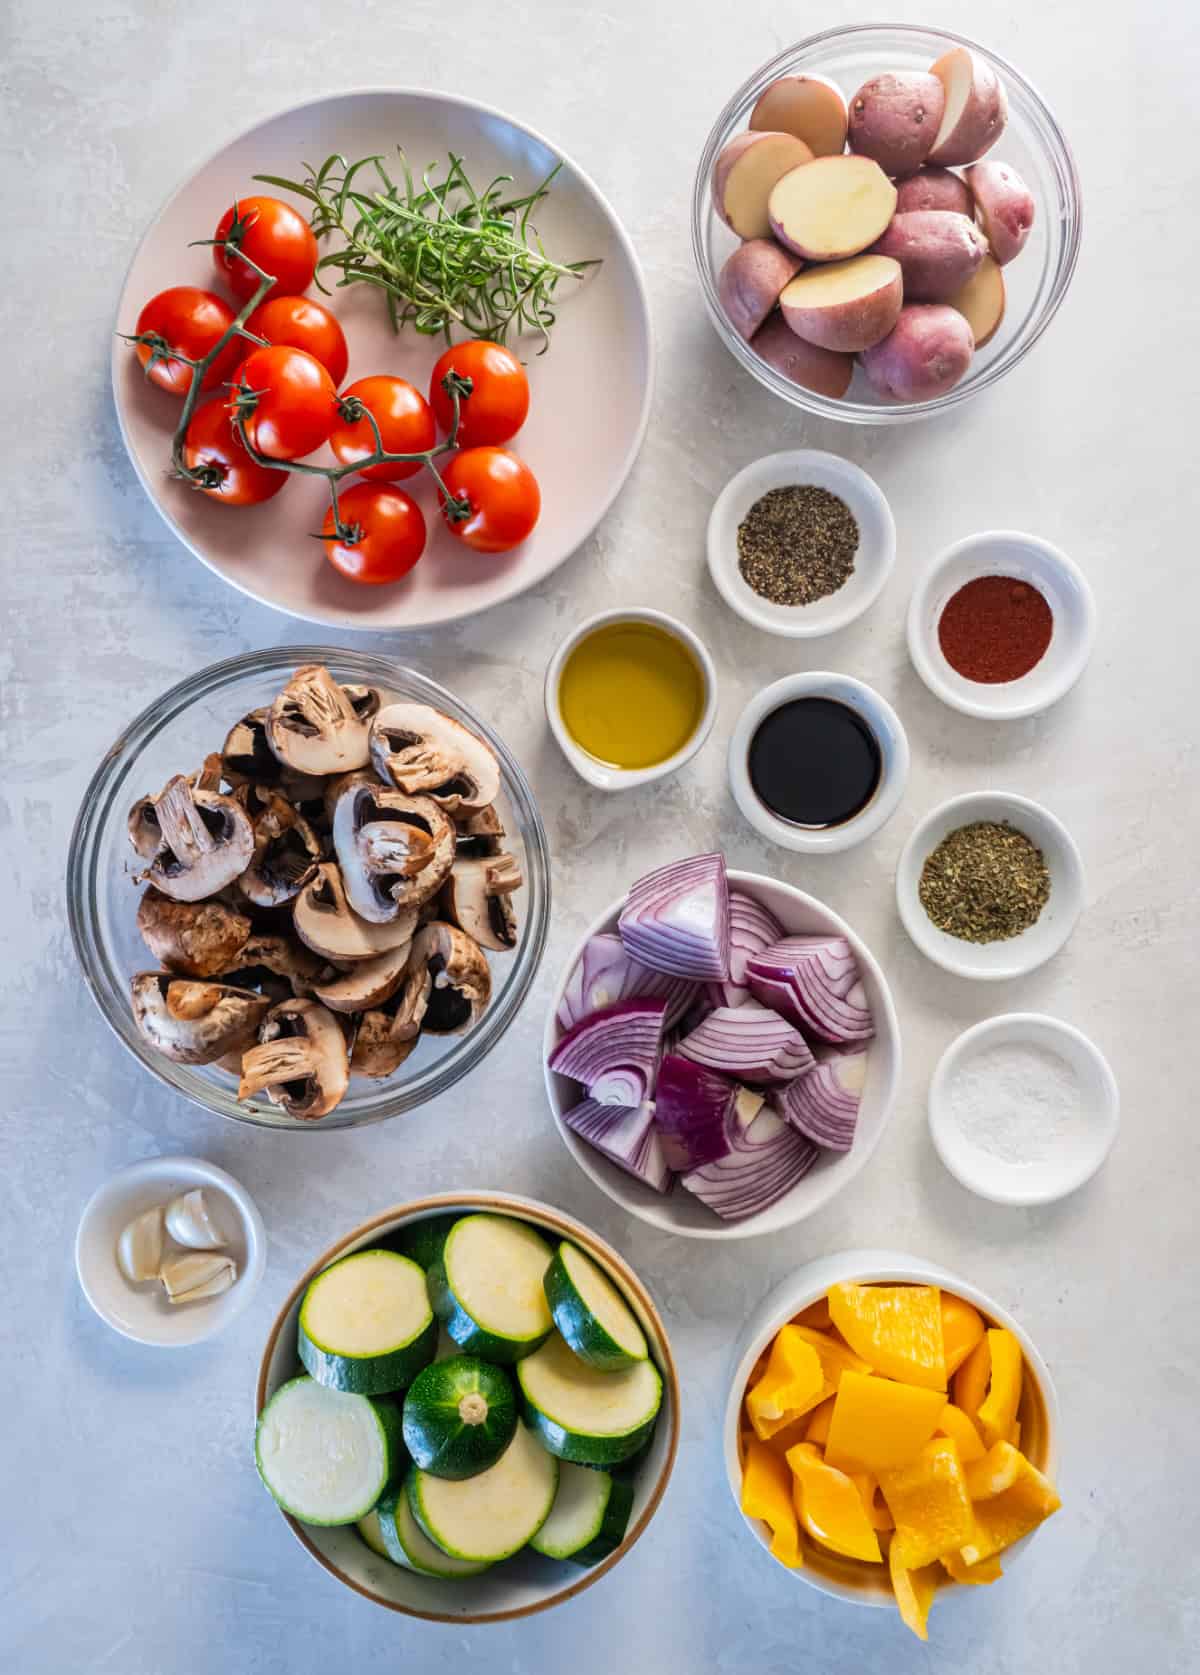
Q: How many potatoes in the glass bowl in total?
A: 13